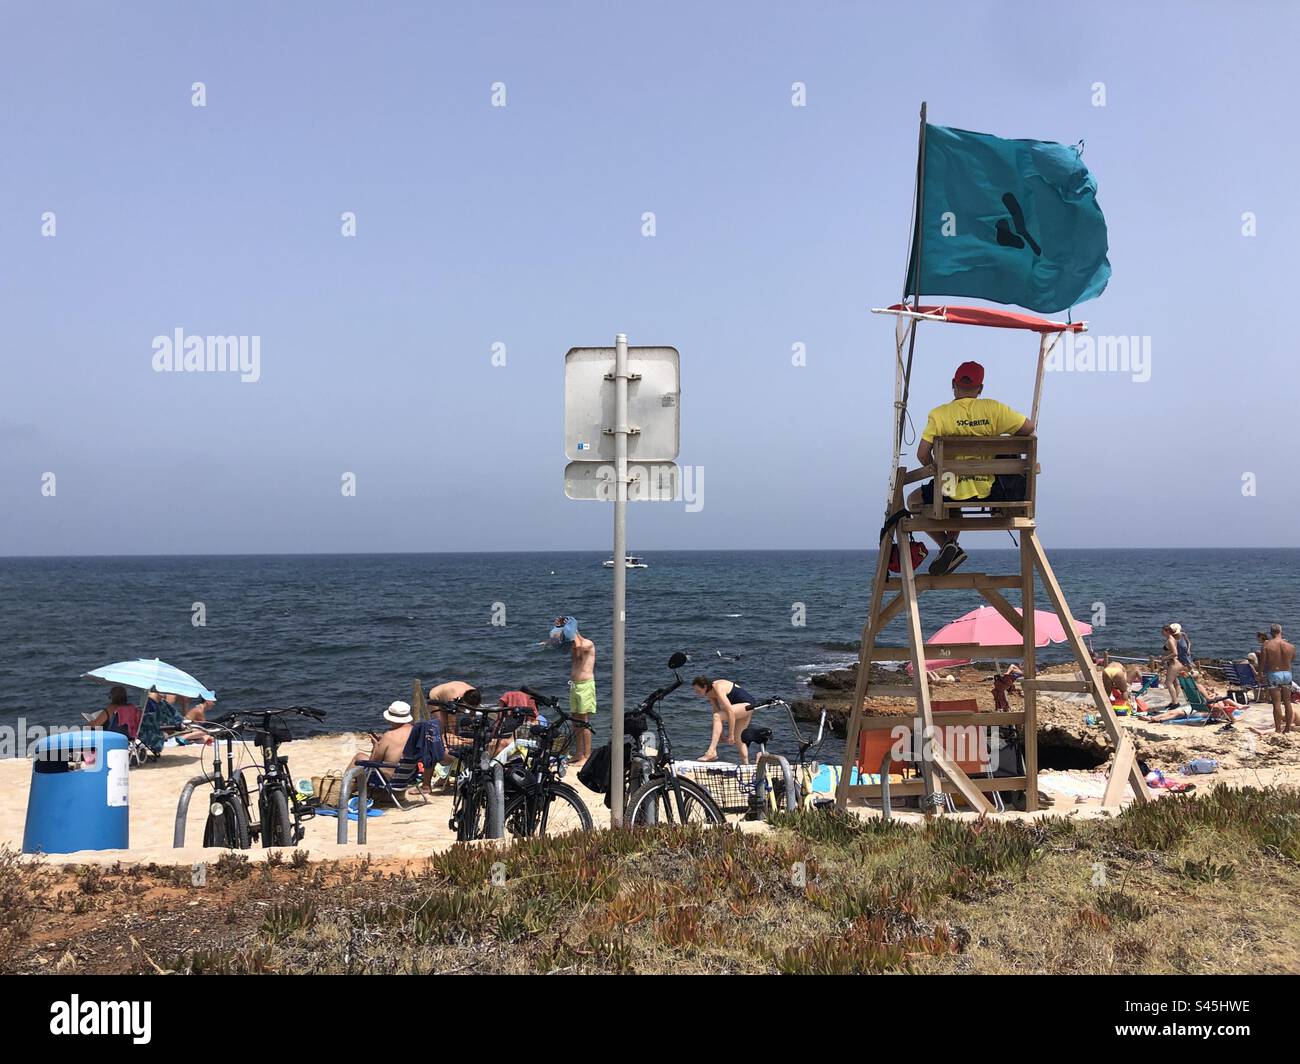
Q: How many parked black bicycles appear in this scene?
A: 5